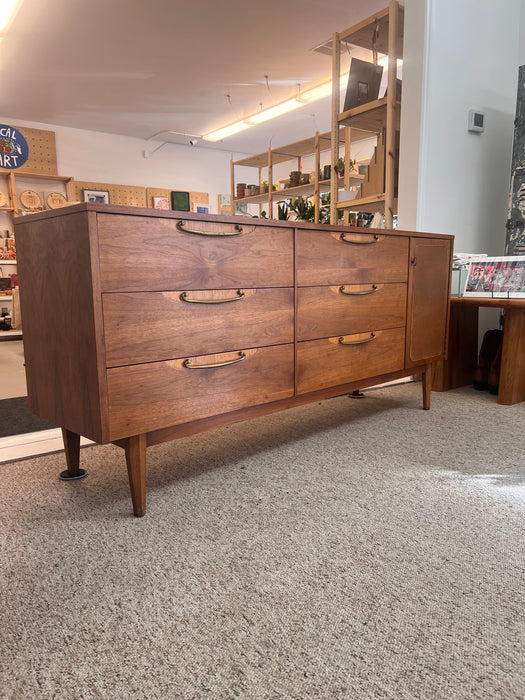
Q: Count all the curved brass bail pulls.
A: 6